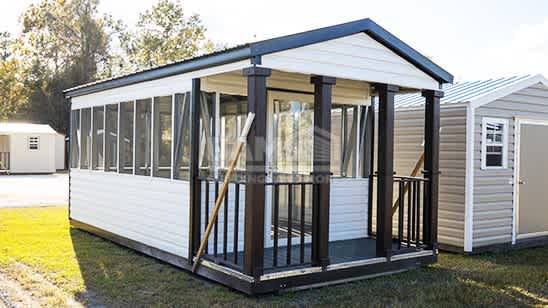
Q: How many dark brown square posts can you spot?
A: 4